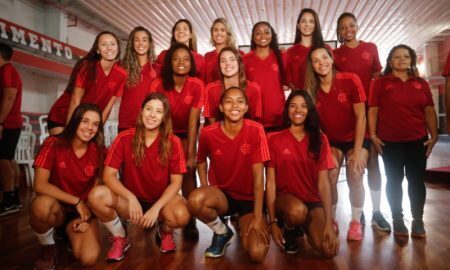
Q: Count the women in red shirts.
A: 15